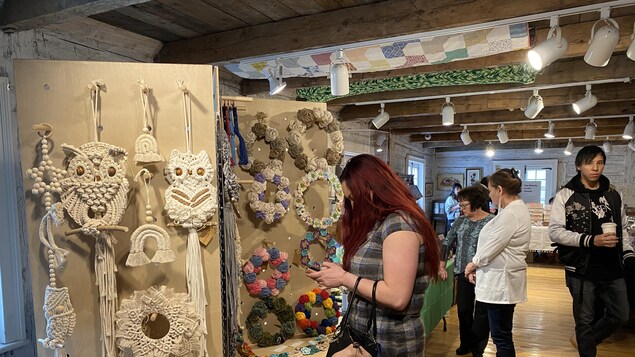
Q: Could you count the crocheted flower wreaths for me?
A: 8